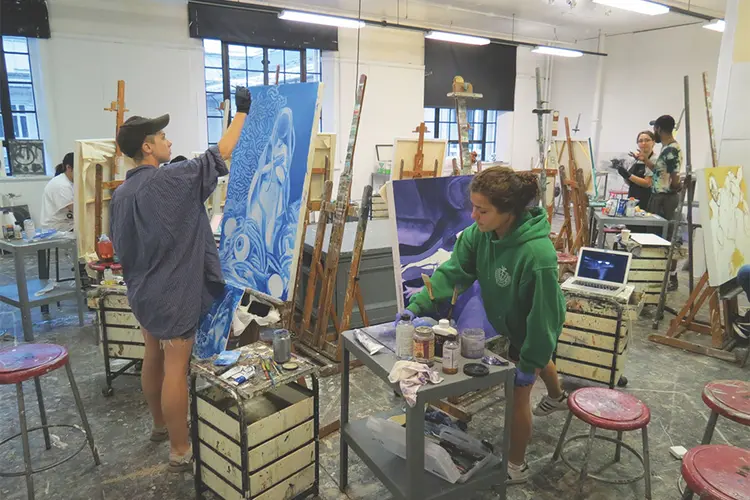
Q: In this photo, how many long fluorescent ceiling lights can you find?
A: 5